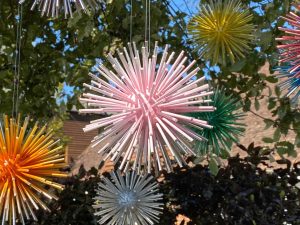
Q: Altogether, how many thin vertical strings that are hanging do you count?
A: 5